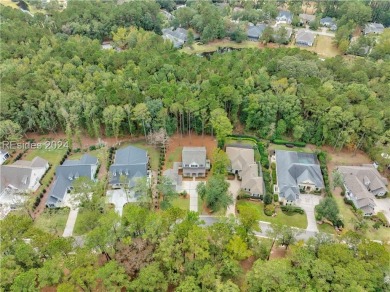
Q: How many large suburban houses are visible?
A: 7